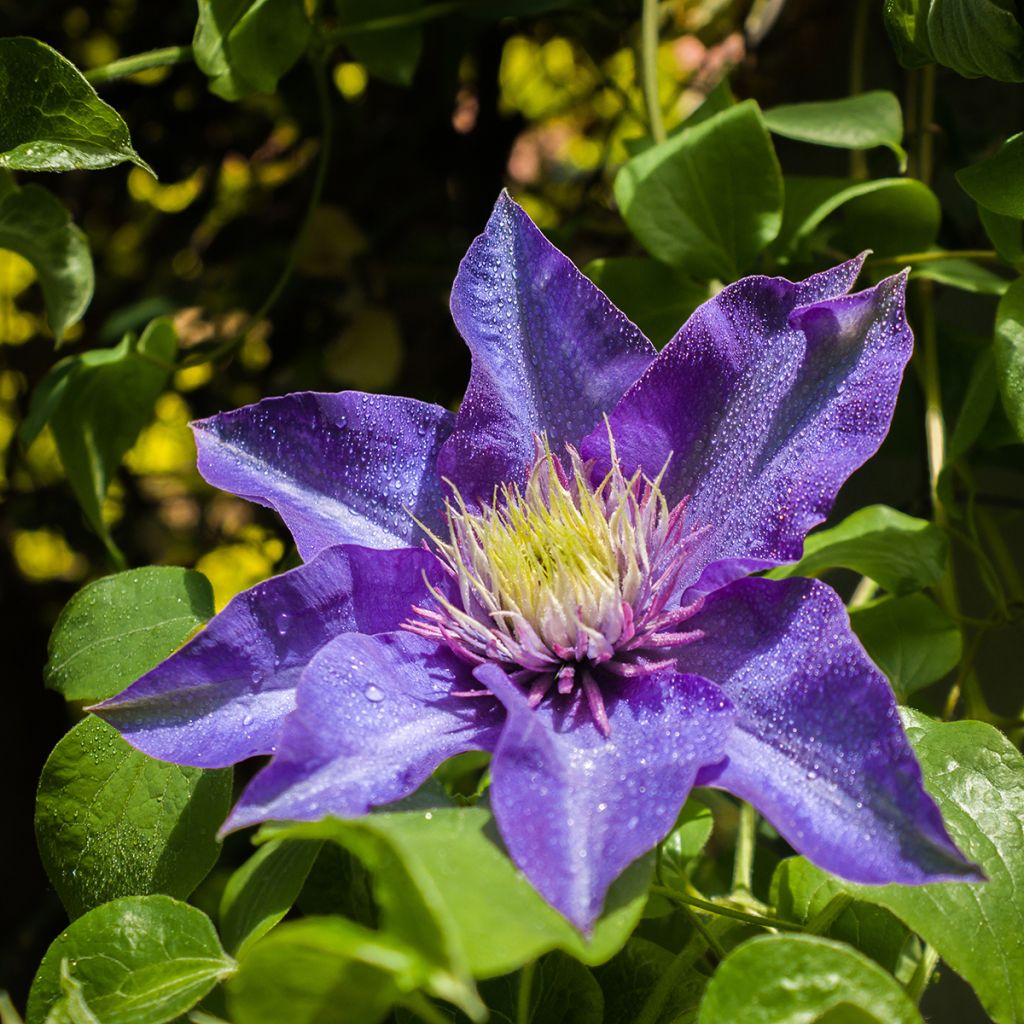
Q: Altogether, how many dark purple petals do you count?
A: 8